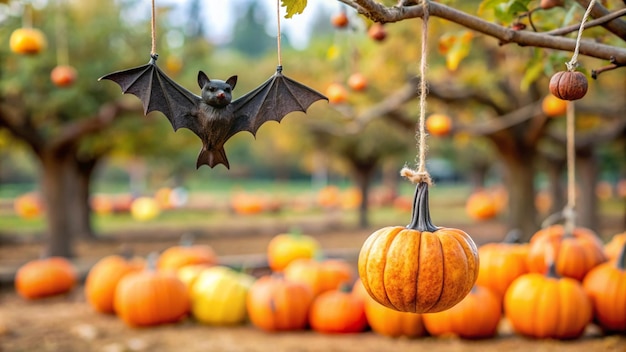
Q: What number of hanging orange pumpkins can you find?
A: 1